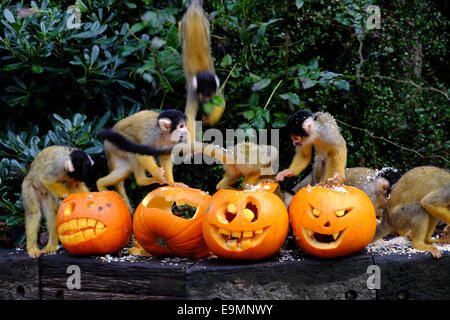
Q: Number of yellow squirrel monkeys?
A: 7